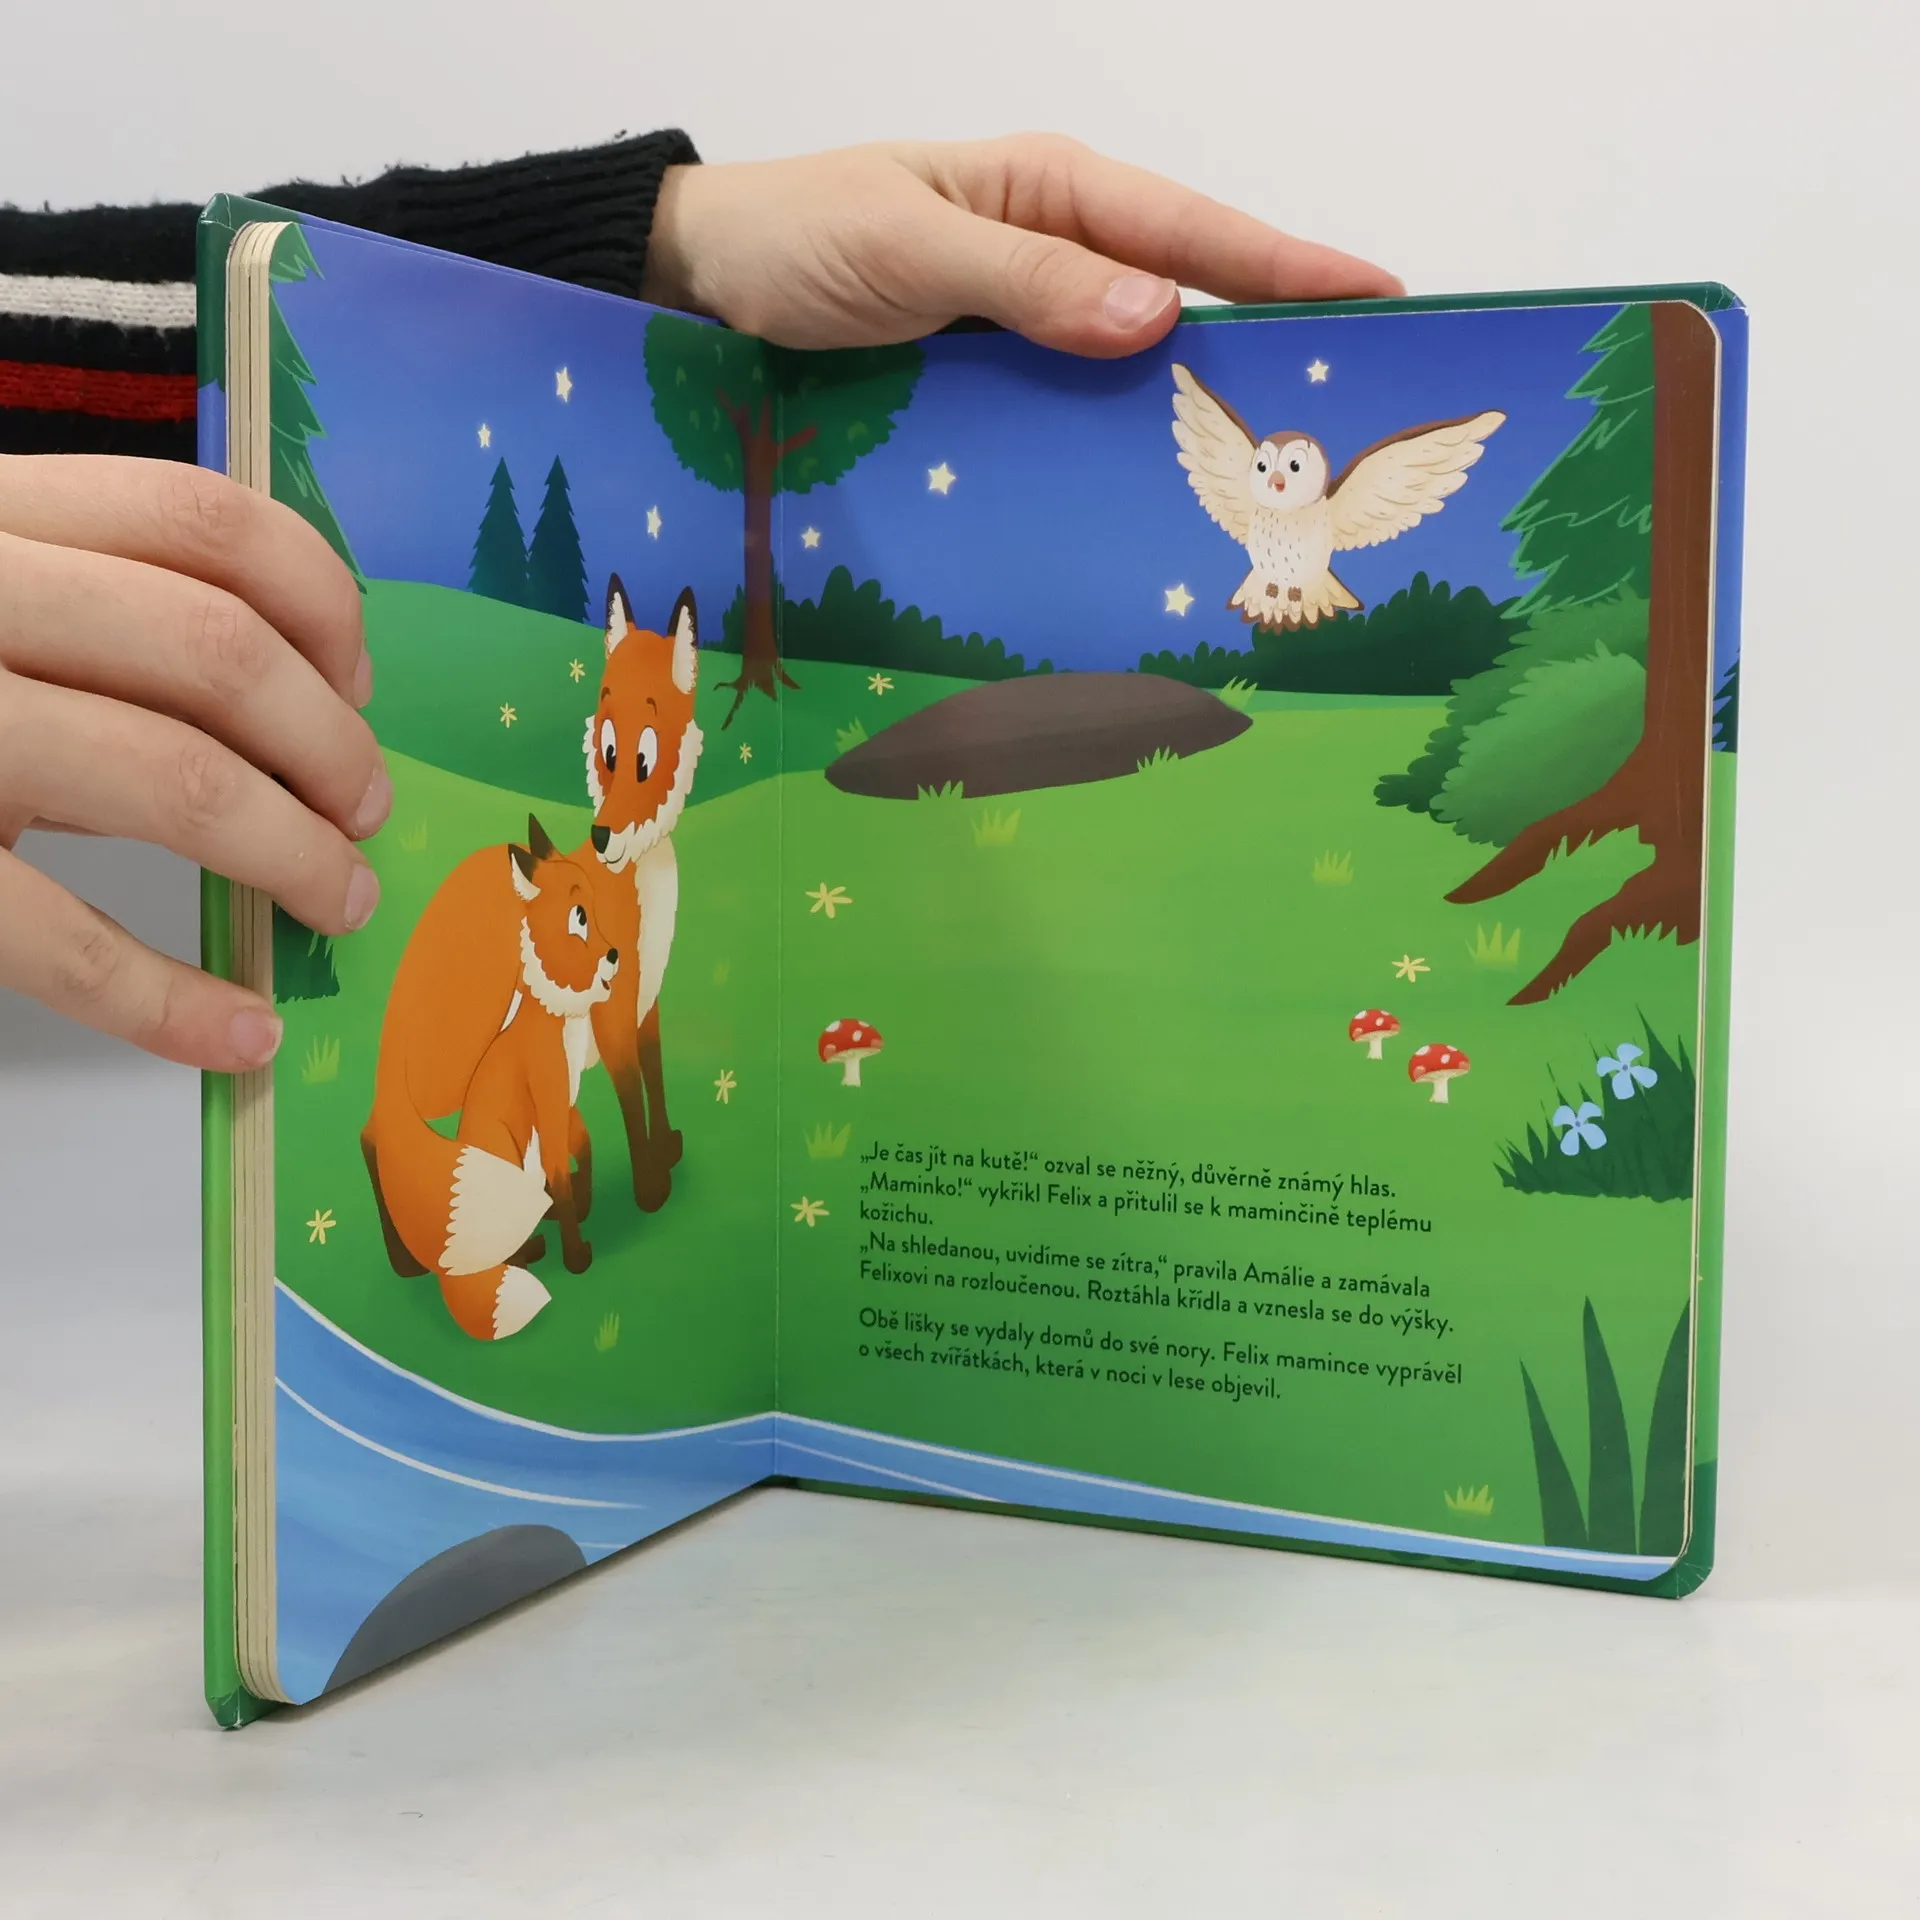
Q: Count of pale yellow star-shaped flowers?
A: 9